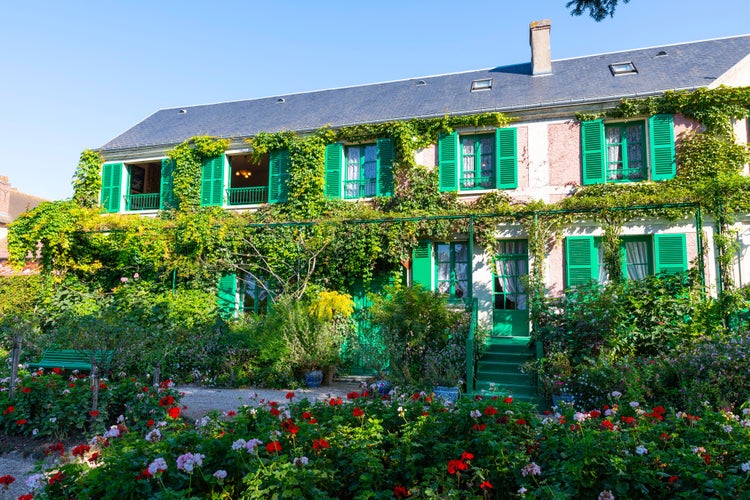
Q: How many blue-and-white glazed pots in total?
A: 4